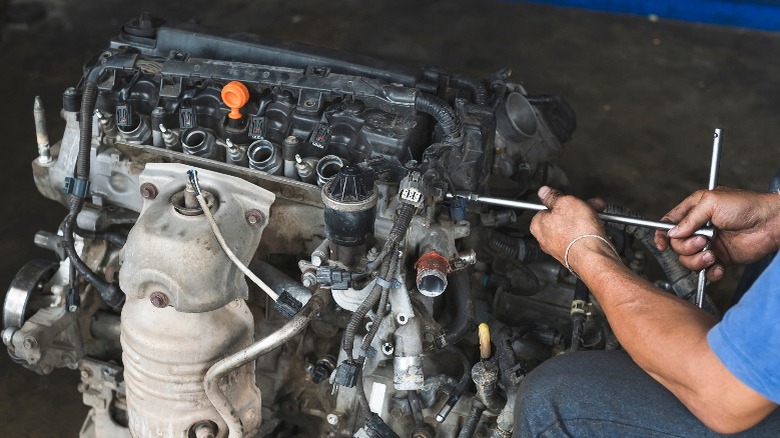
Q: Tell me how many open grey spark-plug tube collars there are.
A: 4